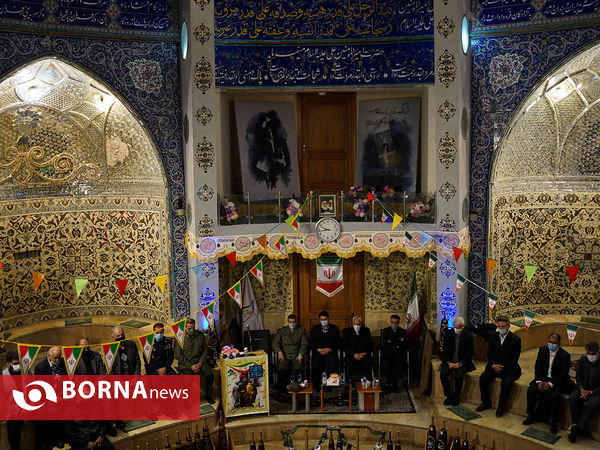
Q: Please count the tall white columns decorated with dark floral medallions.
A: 2